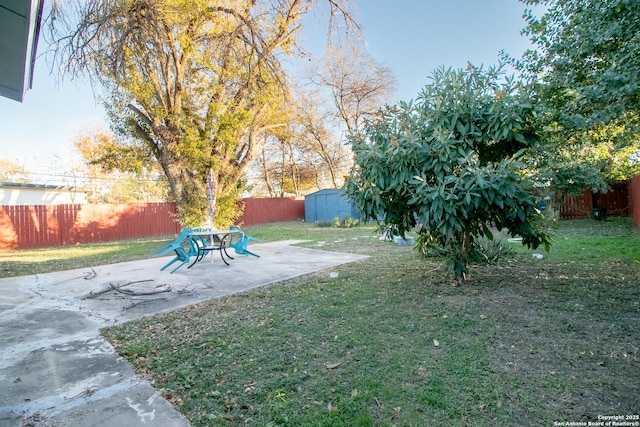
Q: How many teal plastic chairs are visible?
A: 3